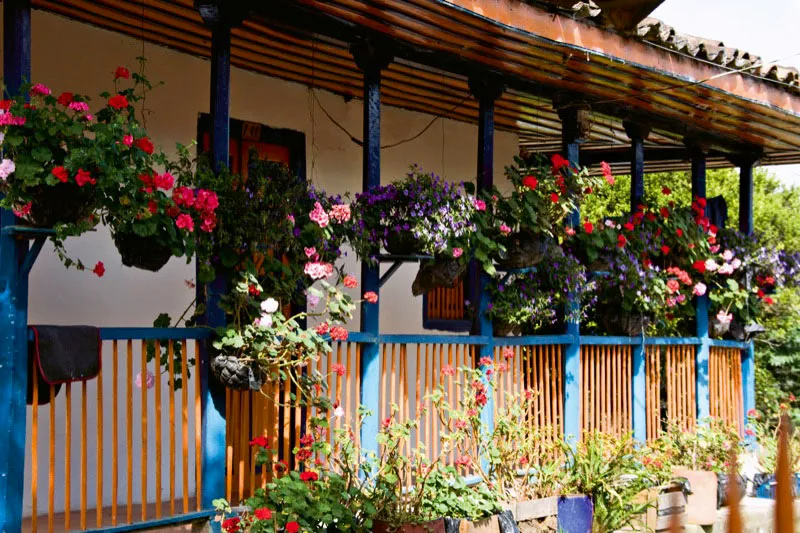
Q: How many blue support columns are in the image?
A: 8